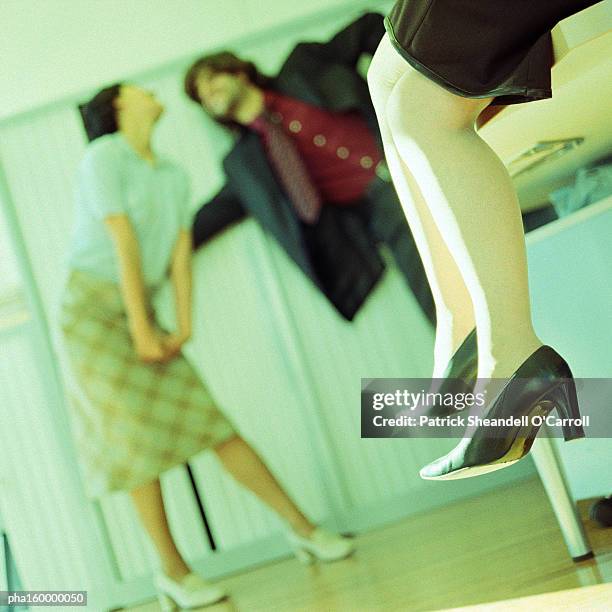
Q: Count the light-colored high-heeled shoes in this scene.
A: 2